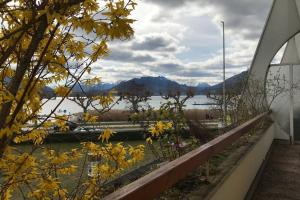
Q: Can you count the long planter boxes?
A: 1